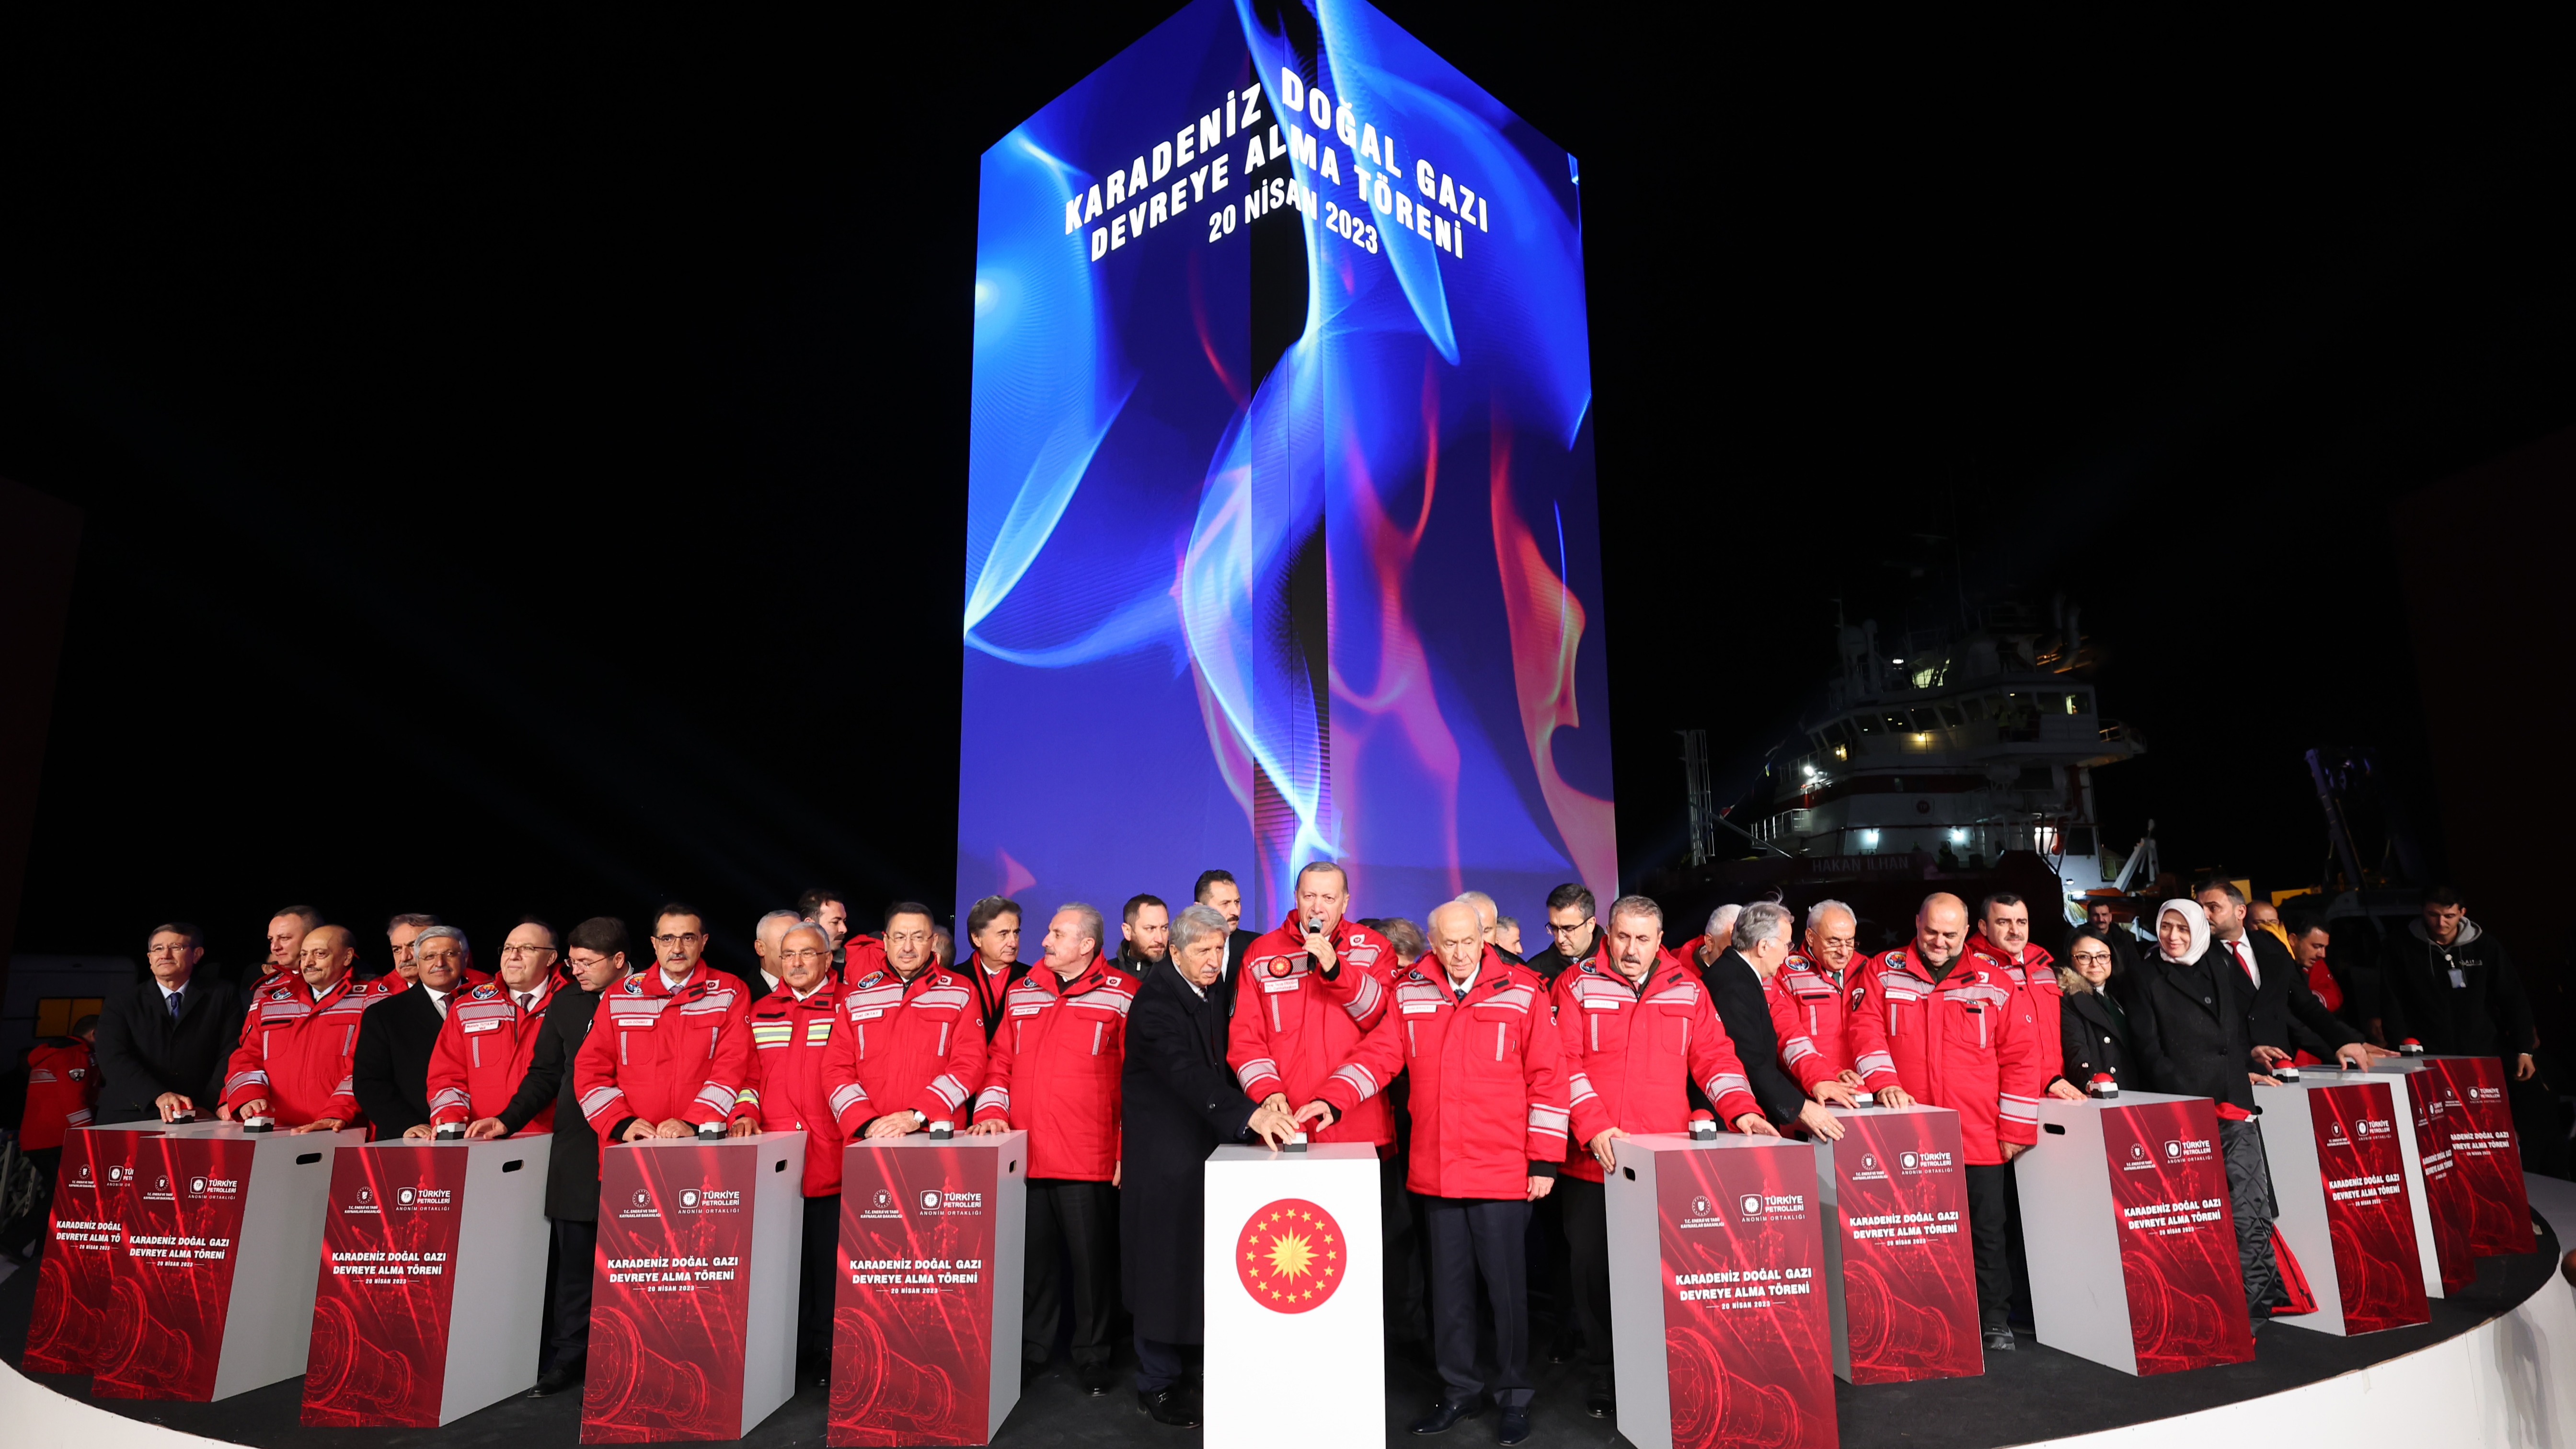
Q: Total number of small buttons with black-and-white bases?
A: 12